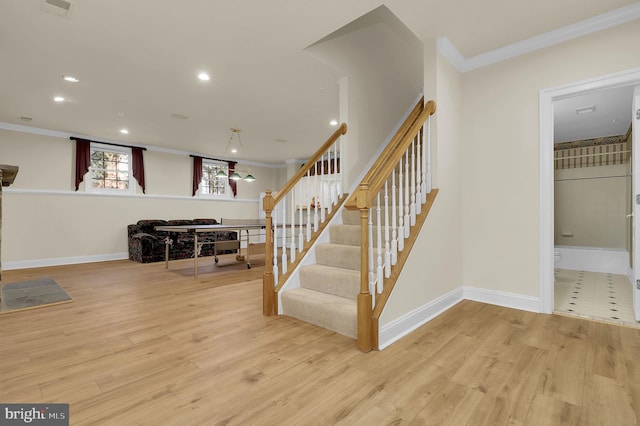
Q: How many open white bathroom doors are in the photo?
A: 1